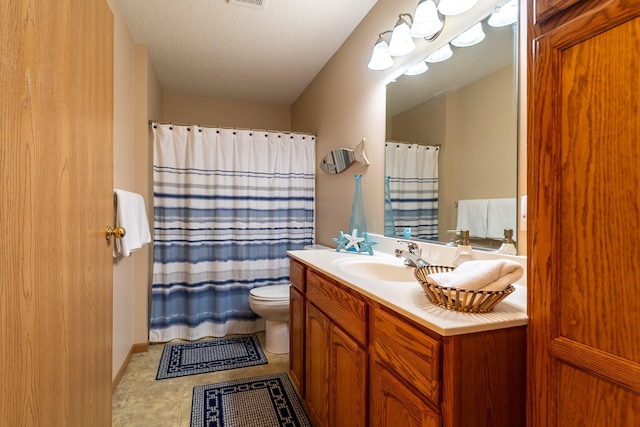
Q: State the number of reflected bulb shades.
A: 4